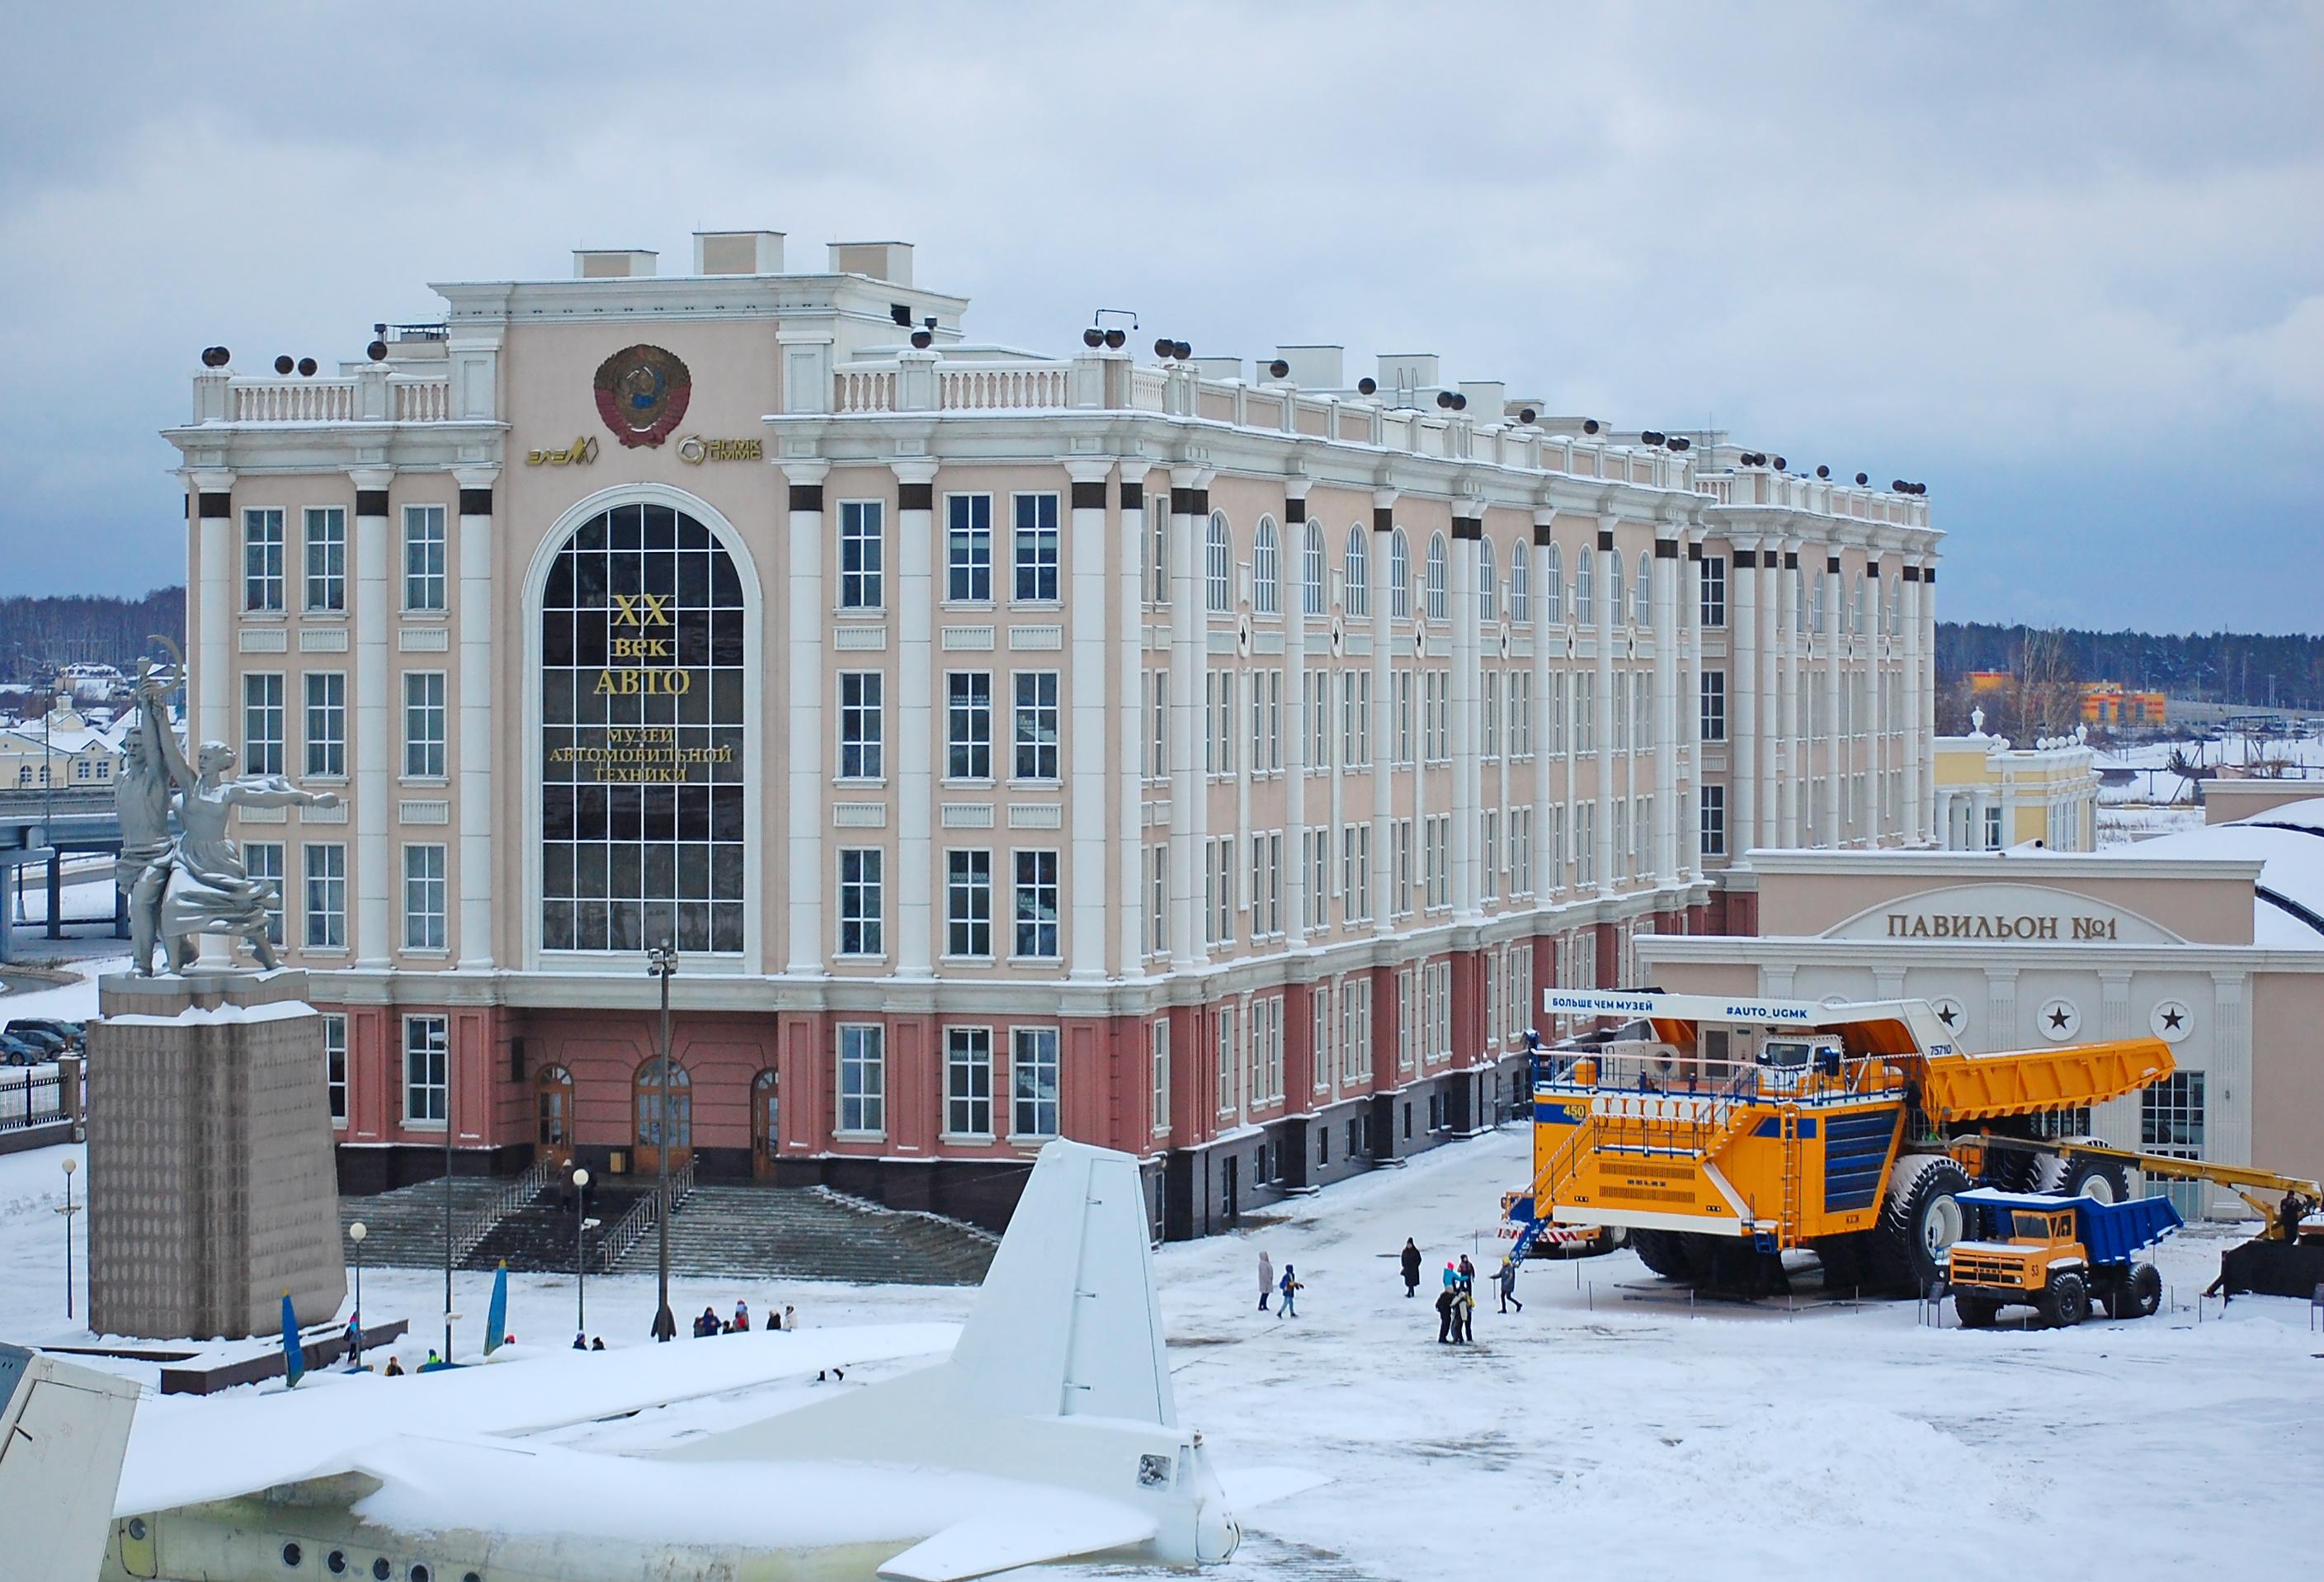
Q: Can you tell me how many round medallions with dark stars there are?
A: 12